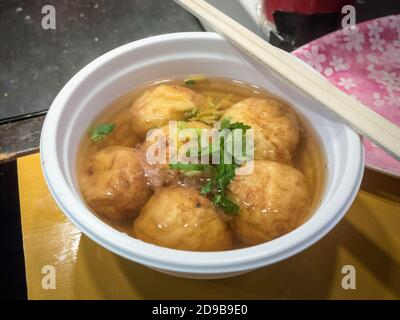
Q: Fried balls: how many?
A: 6